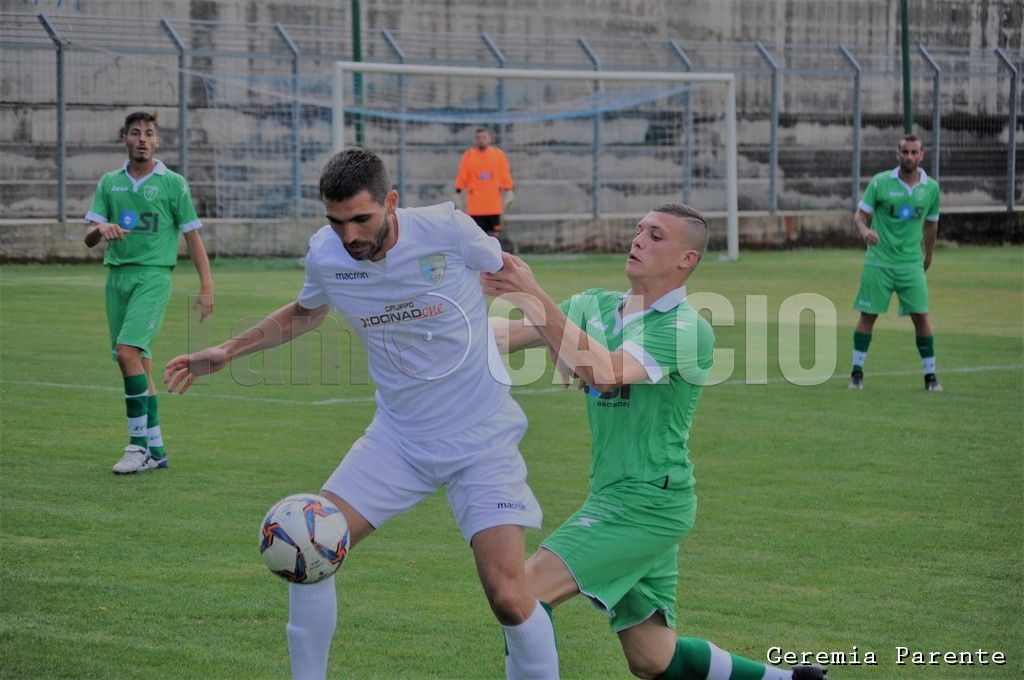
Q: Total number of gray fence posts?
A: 11